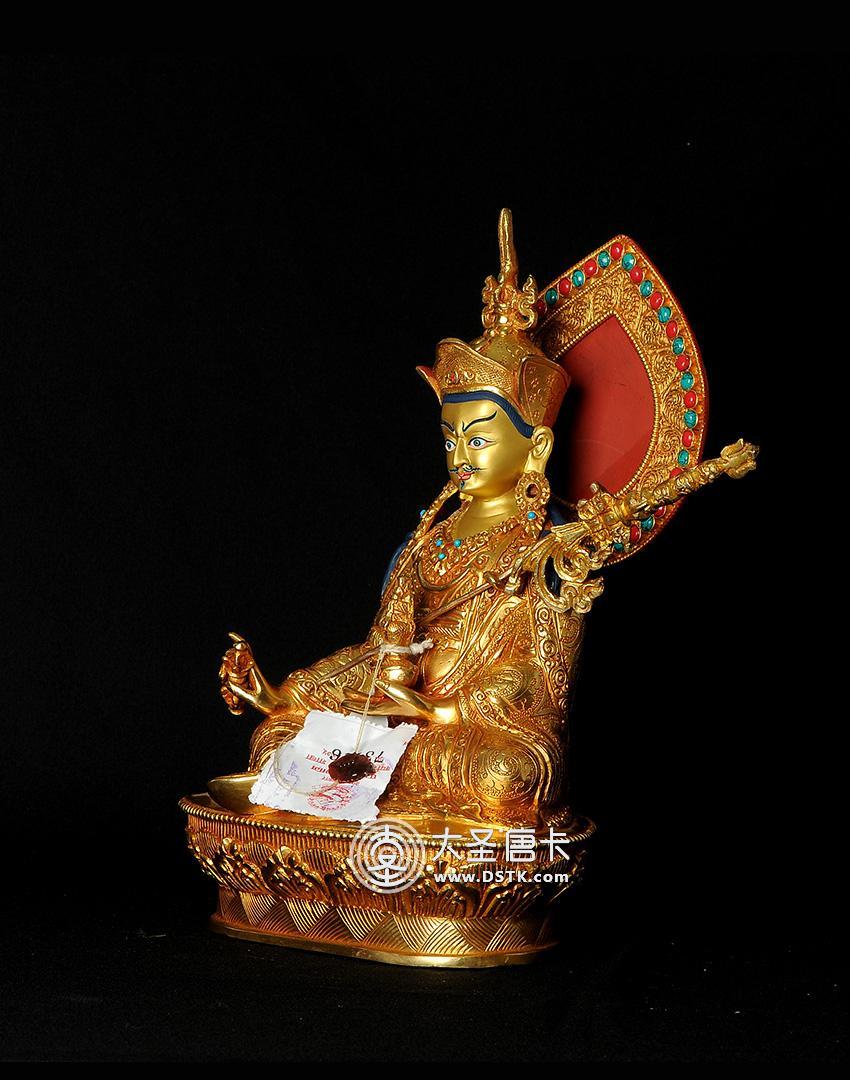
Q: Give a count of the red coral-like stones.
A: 13